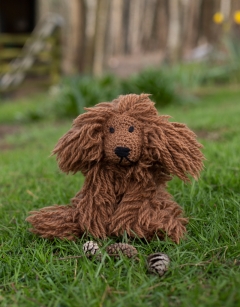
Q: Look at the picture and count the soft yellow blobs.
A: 2